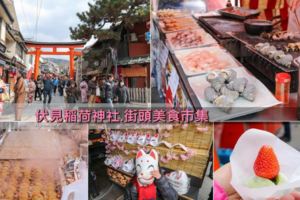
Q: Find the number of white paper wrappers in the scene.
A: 1